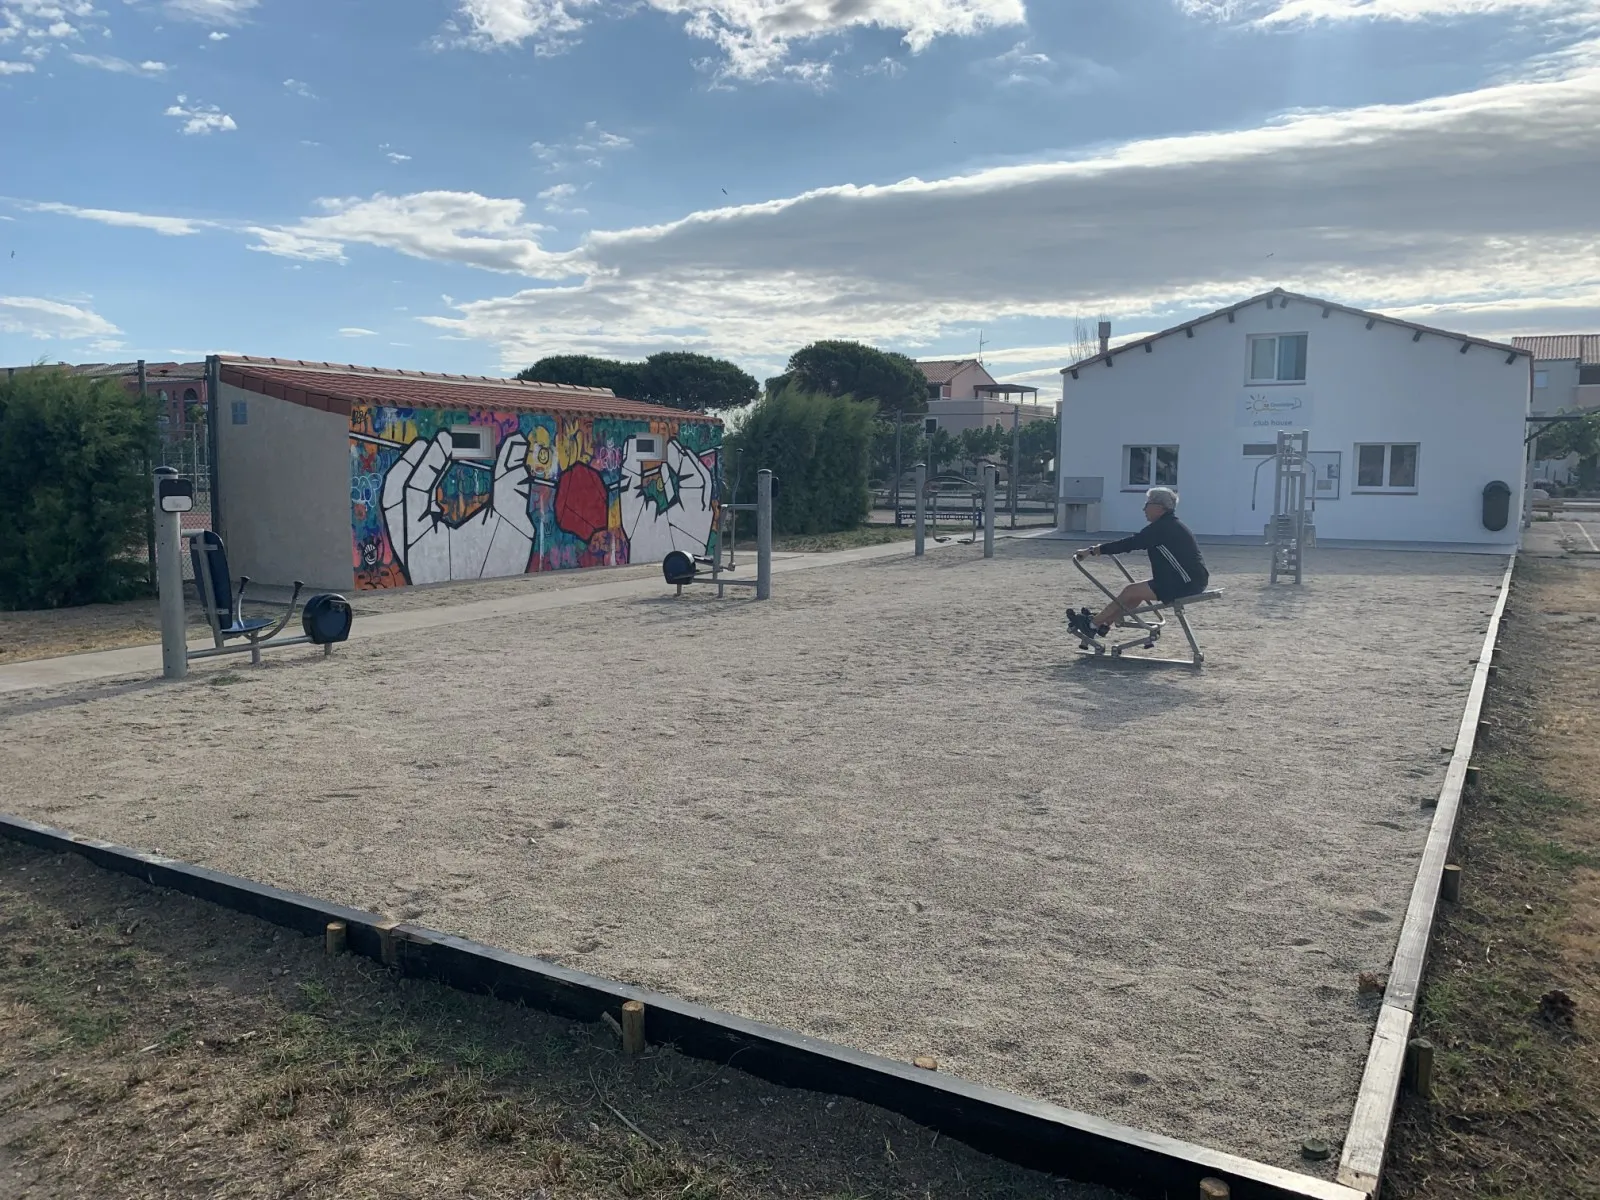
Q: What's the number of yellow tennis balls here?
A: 0